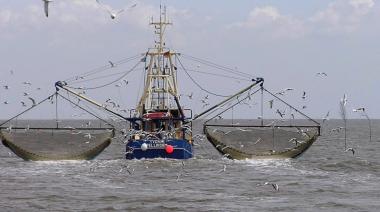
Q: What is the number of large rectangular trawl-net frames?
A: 2